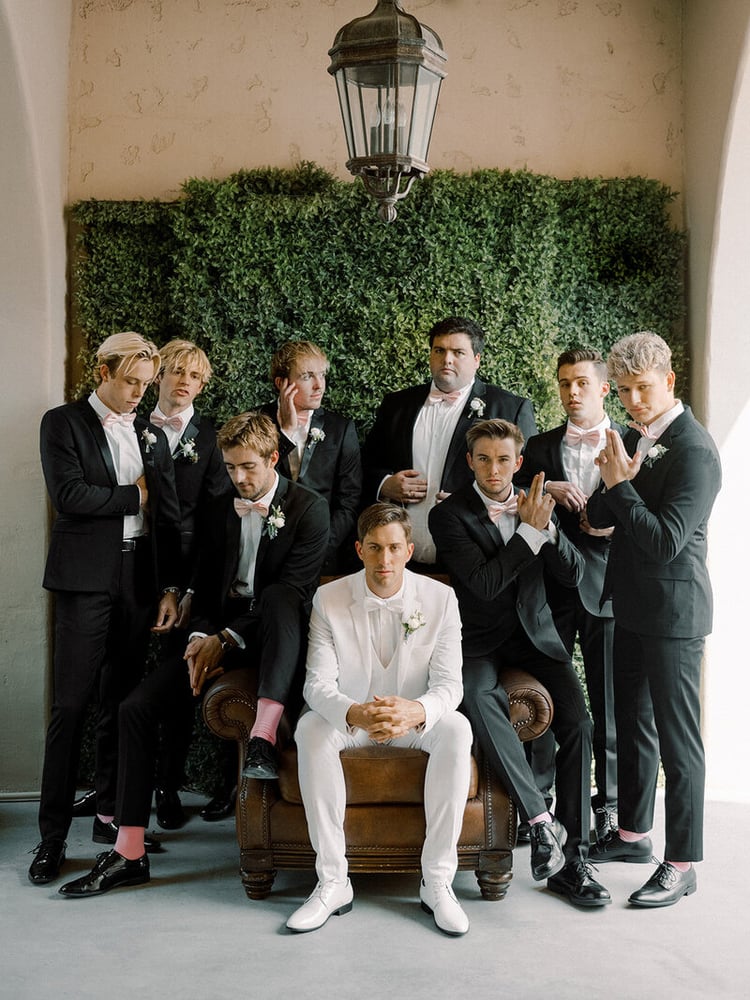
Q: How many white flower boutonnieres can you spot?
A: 7